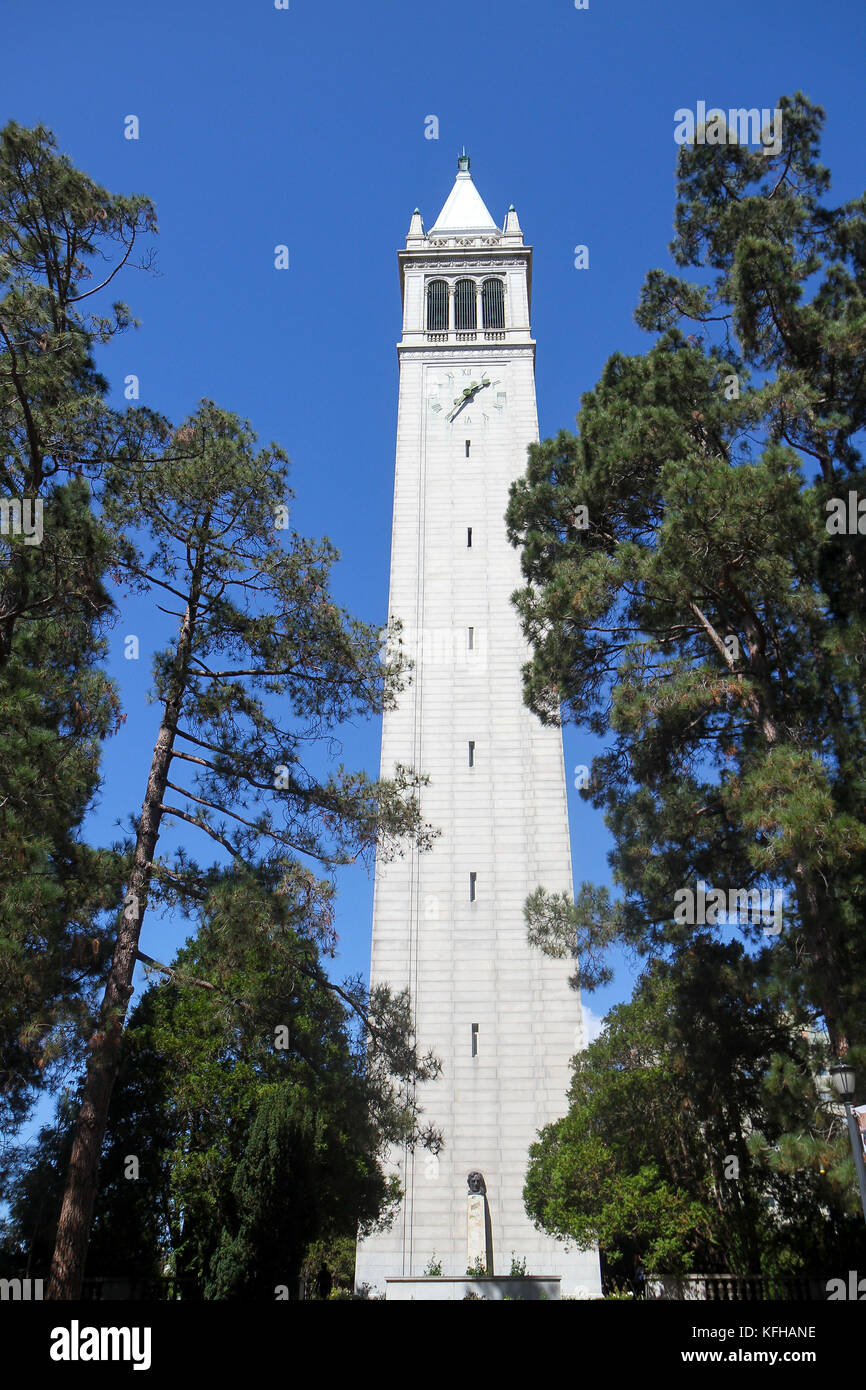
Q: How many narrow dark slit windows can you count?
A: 6